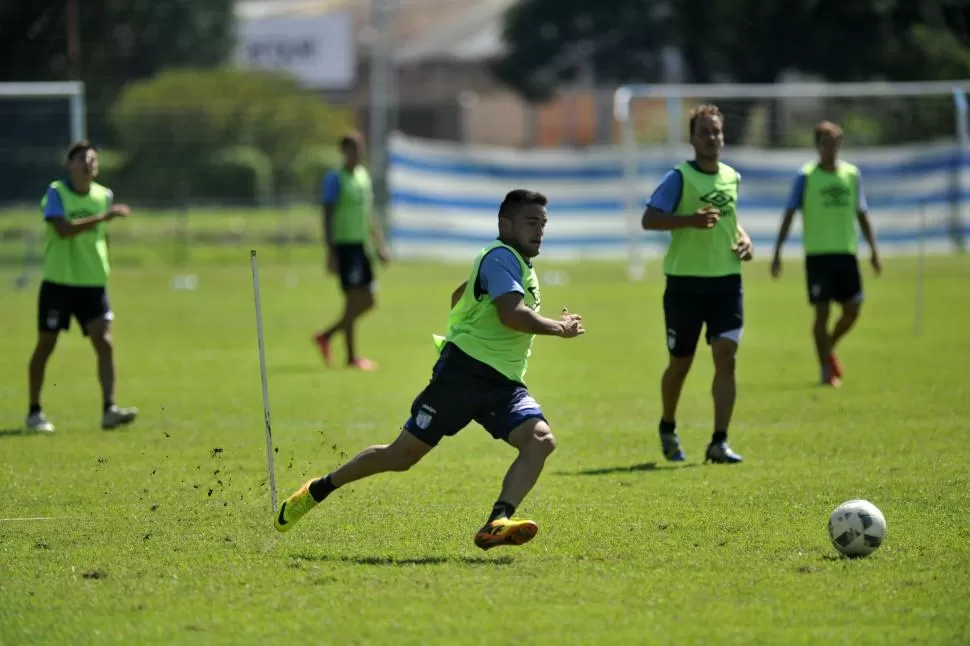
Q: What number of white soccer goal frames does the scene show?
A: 2